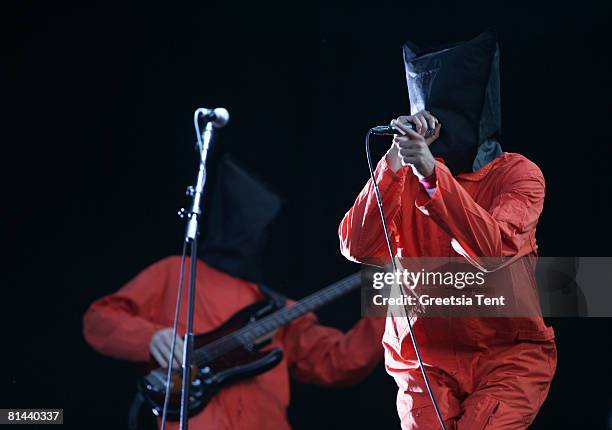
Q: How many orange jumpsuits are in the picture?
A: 2